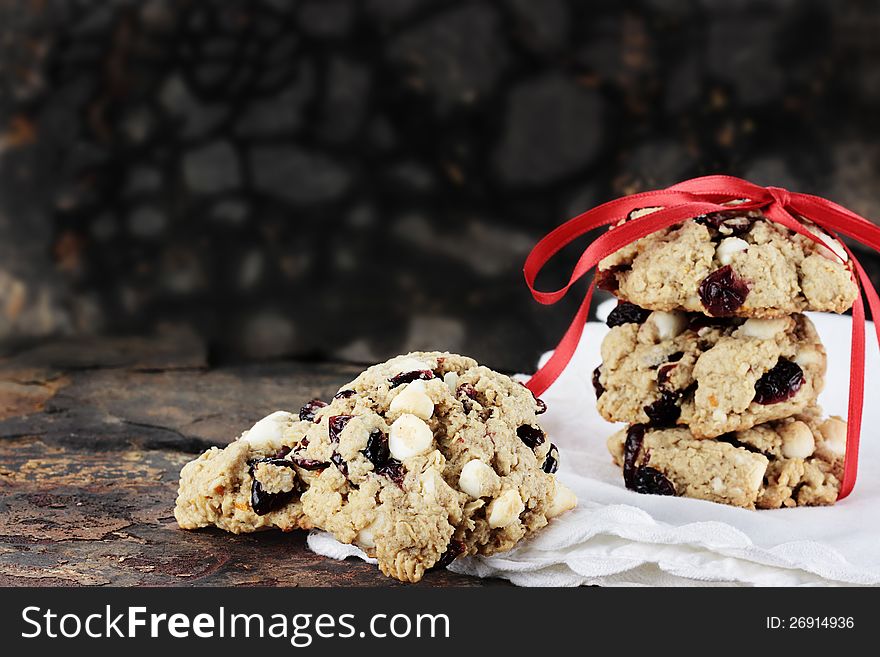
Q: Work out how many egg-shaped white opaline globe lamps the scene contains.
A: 0